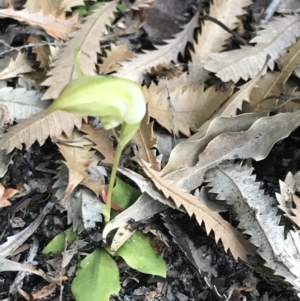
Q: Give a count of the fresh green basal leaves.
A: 4